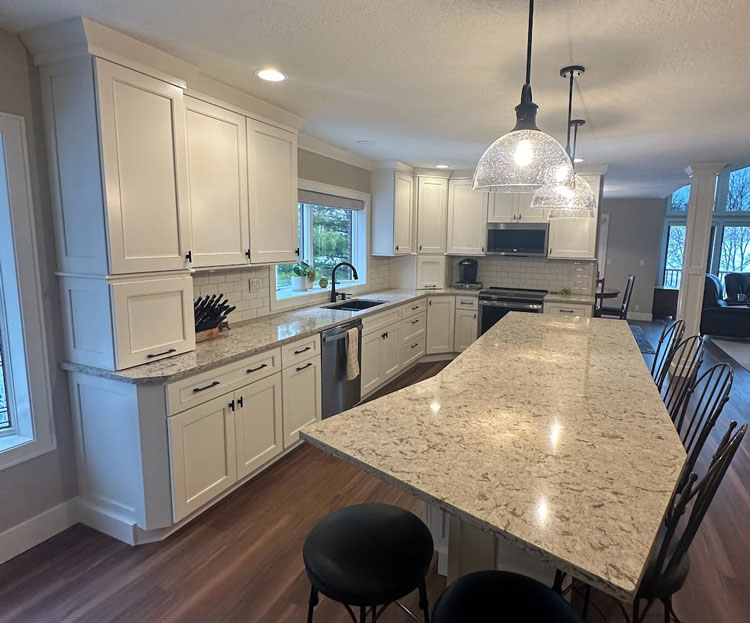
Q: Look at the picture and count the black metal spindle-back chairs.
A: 4